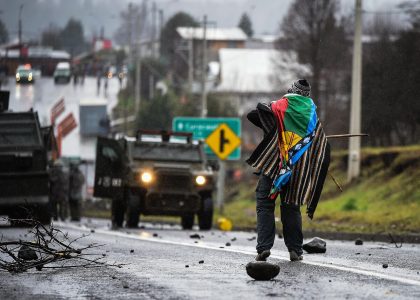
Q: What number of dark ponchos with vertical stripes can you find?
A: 1